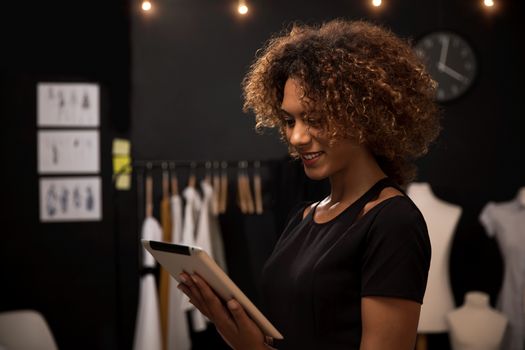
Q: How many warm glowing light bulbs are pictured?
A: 4